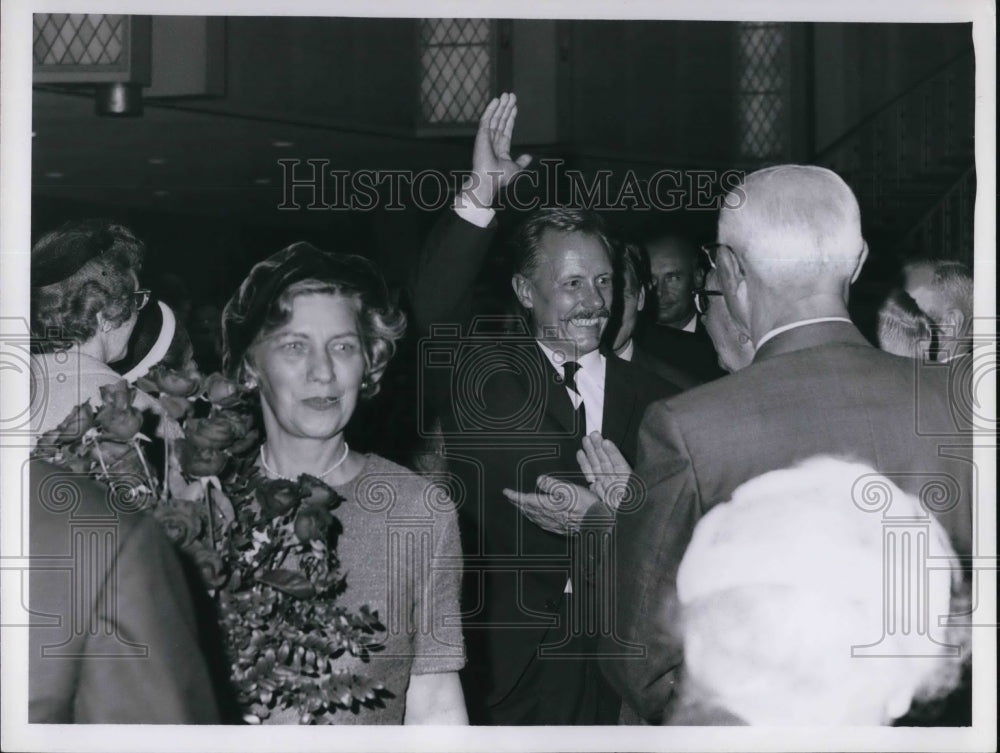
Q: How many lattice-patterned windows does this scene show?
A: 3